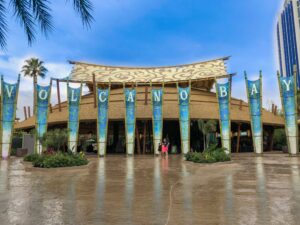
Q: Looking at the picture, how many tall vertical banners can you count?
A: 10